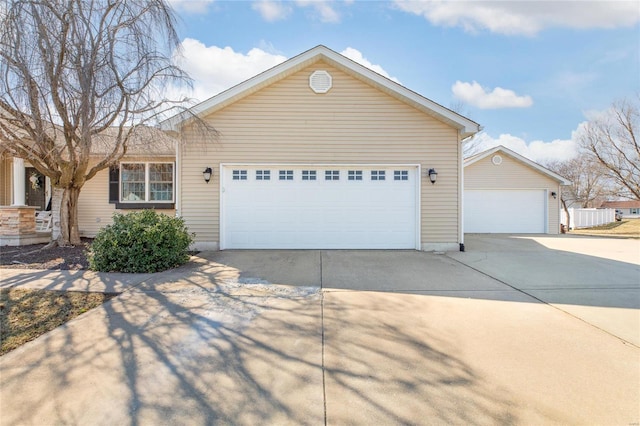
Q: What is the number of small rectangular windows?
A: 8